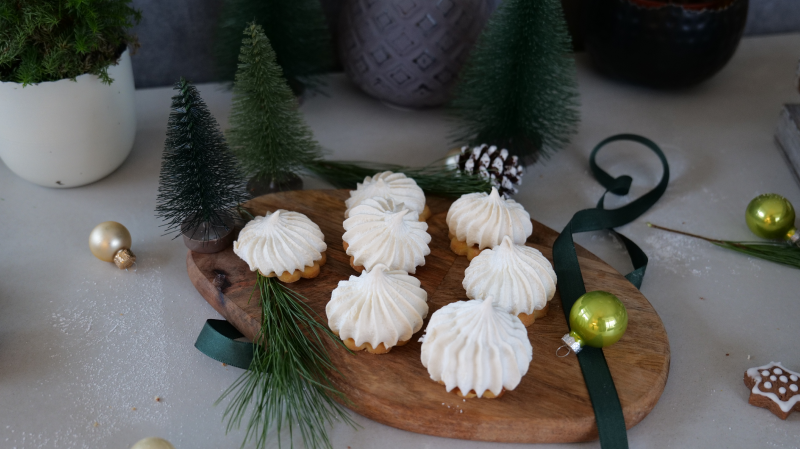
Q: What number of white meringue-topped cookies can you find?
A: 7